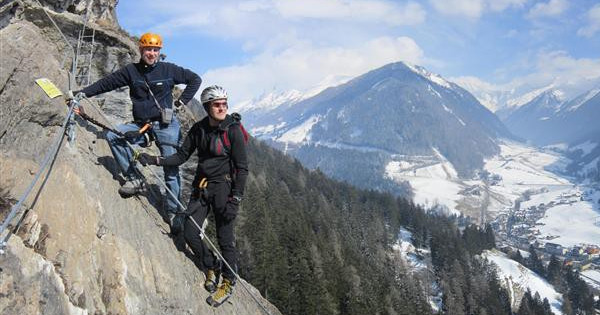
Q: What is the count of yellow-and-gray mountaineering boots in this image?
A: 2